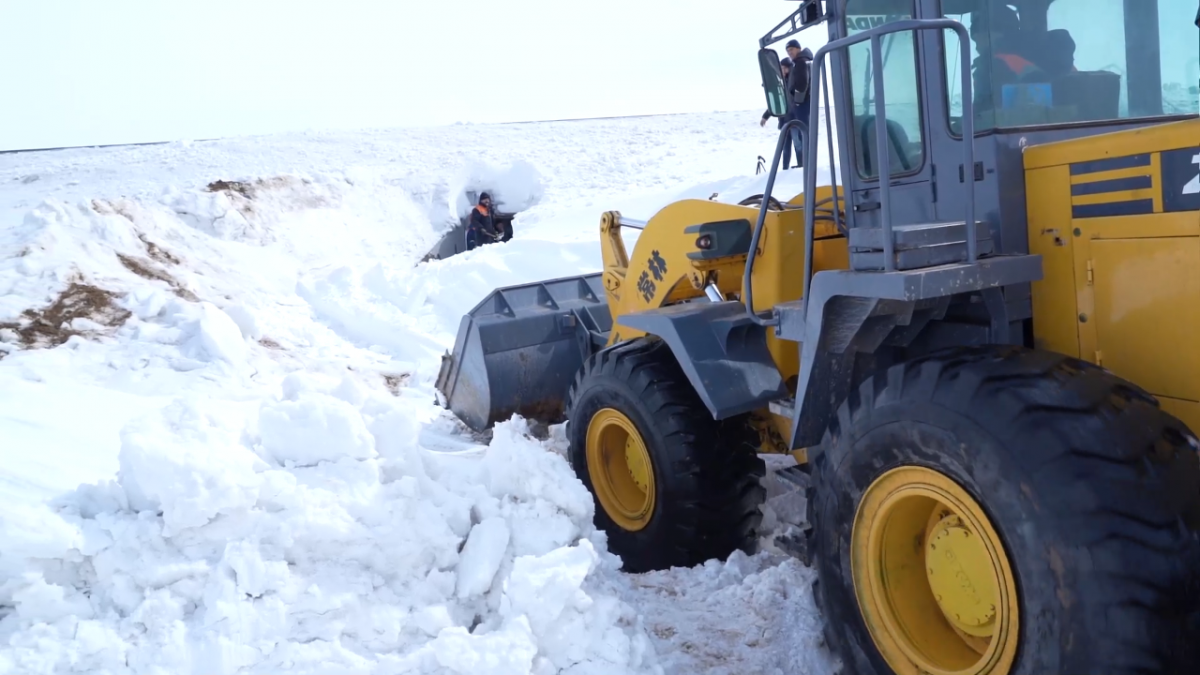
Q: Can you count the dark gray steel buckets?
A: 1